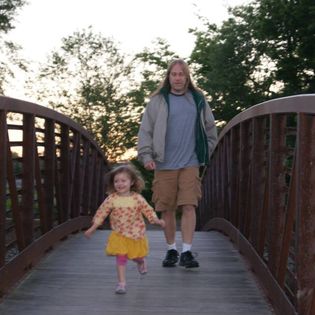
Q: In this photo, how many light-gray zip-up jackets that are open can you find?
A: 1